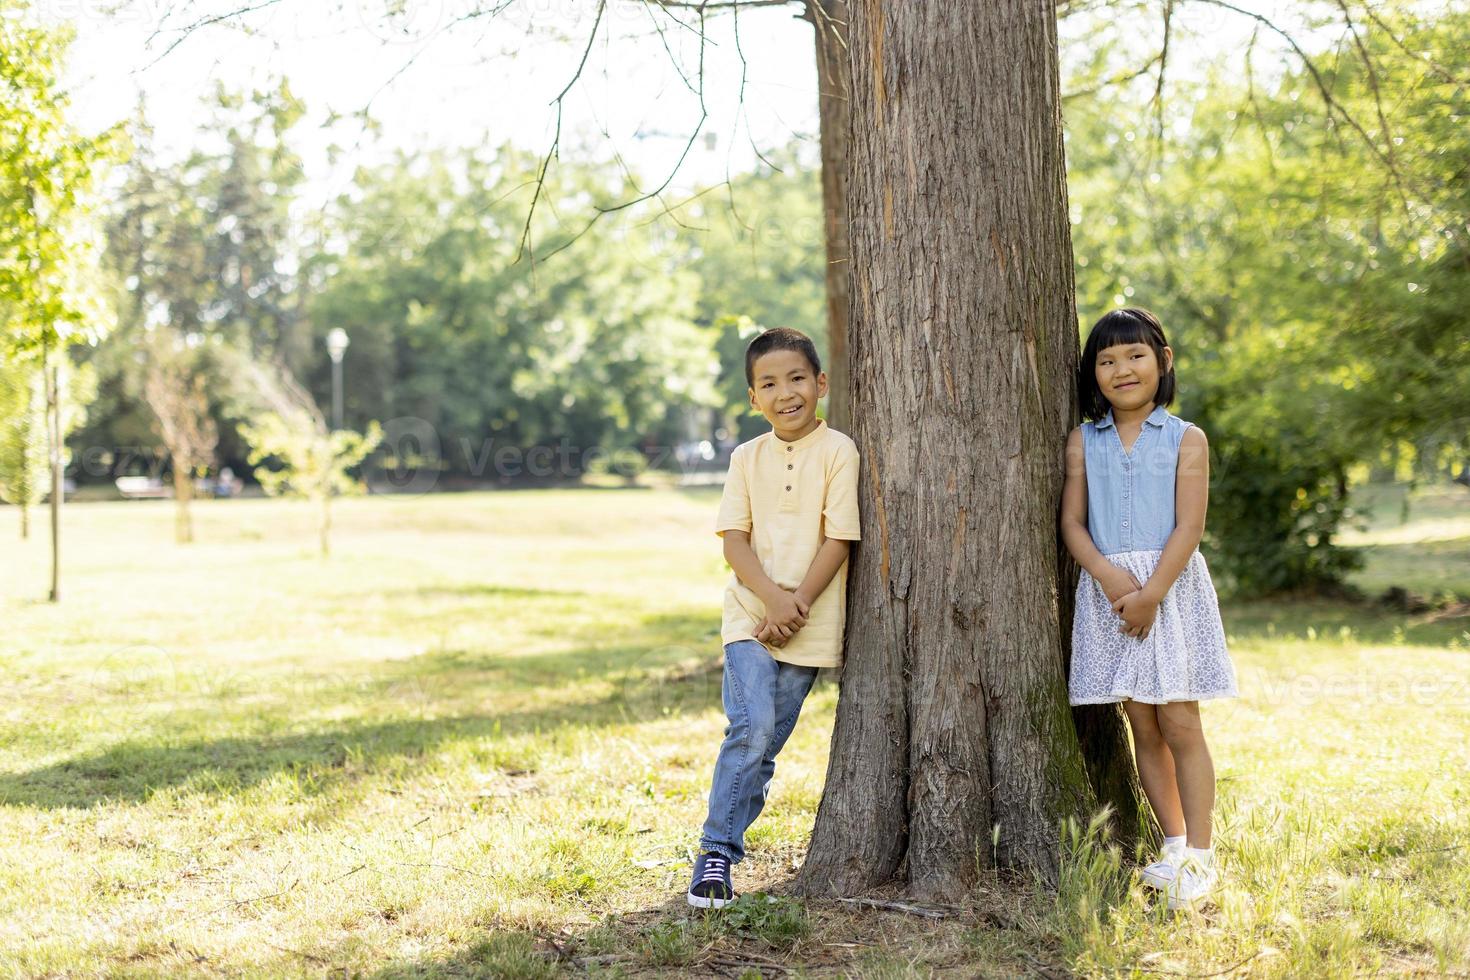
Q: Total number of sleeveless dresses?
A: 1